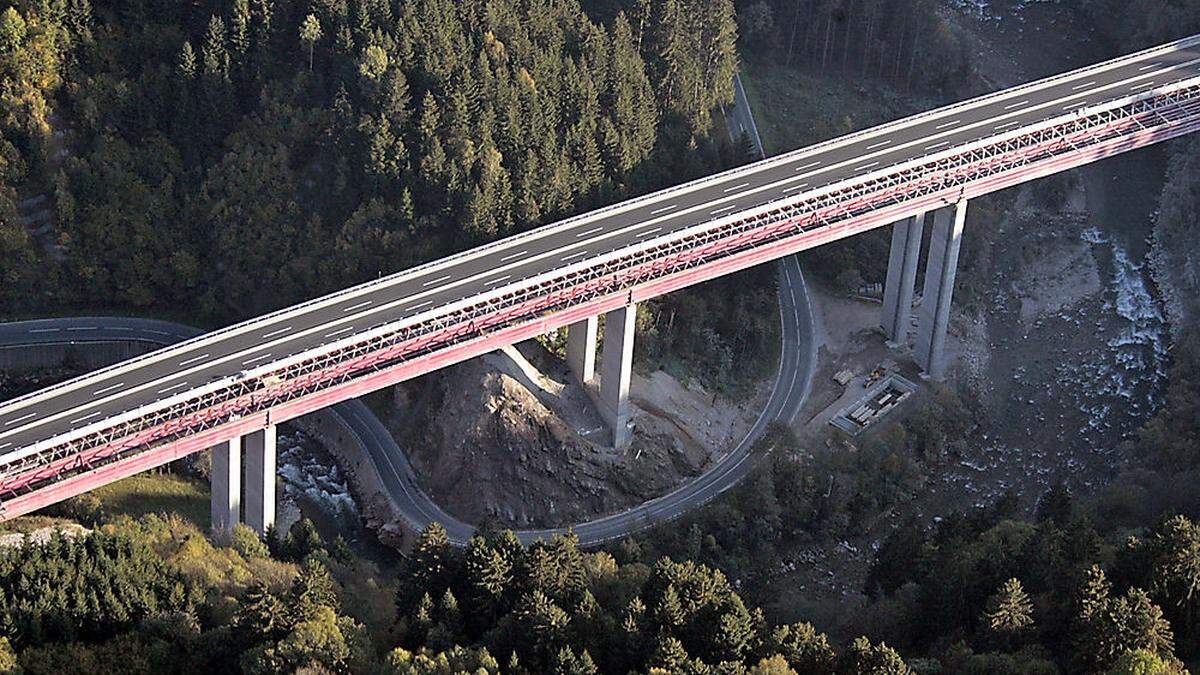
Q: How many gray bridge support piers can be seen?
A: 6